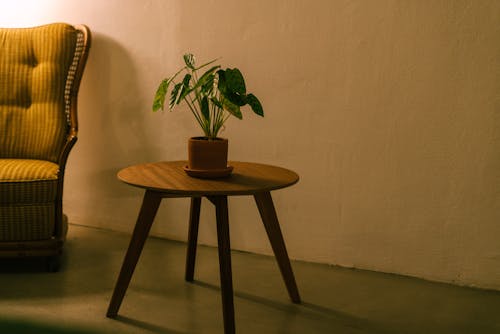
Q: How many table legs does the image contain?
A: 4